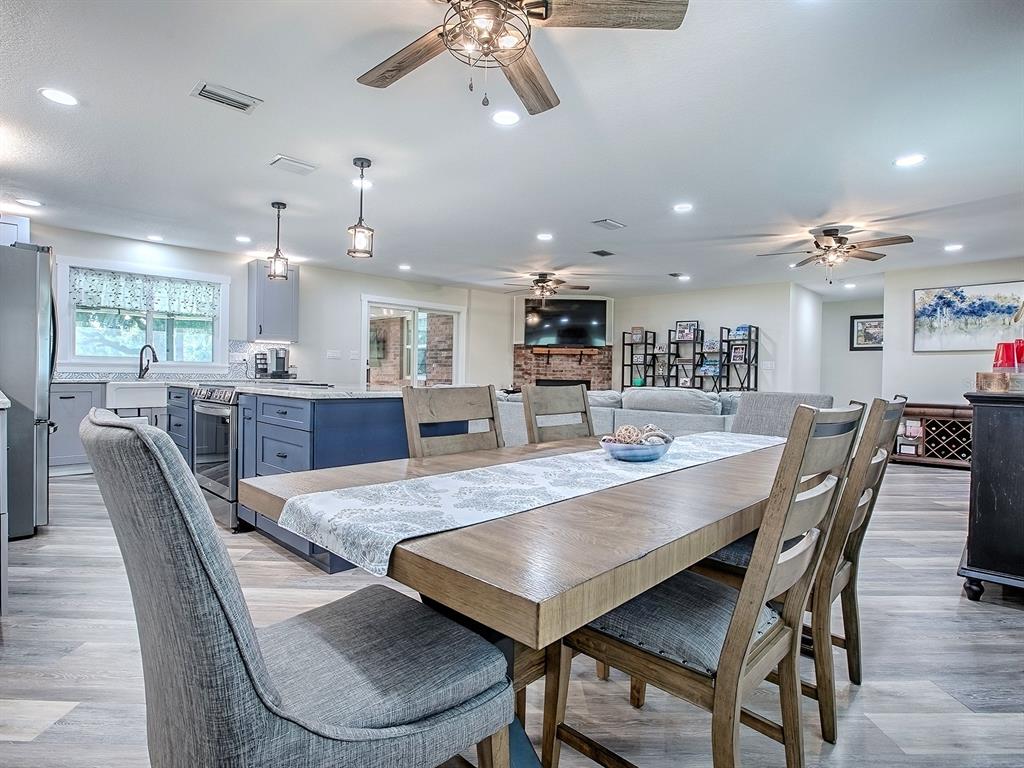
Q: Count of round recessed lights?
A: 14